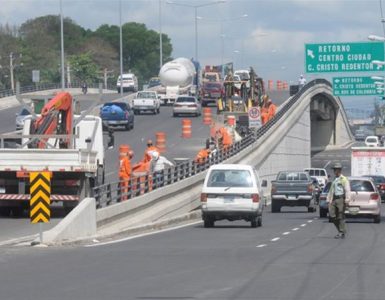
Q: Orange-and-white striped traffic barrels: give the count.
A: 7